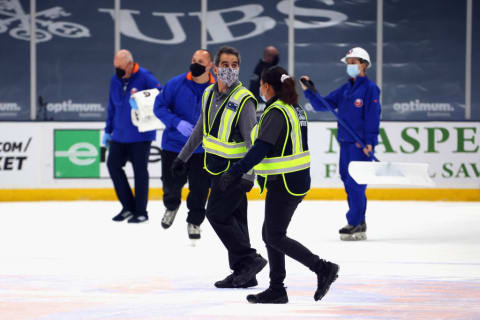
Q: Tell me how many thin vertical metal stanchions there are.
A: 6